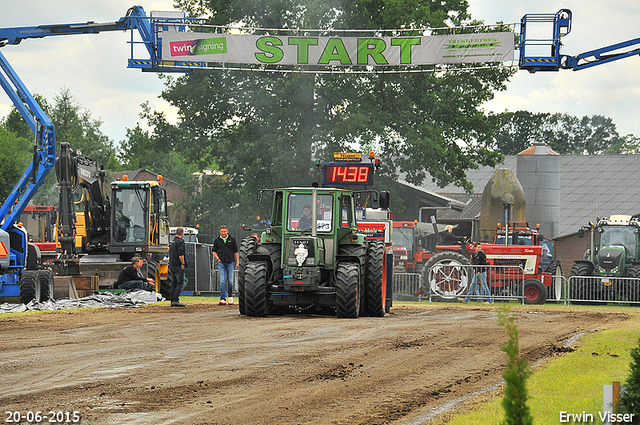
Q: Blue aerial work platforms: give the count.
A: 2